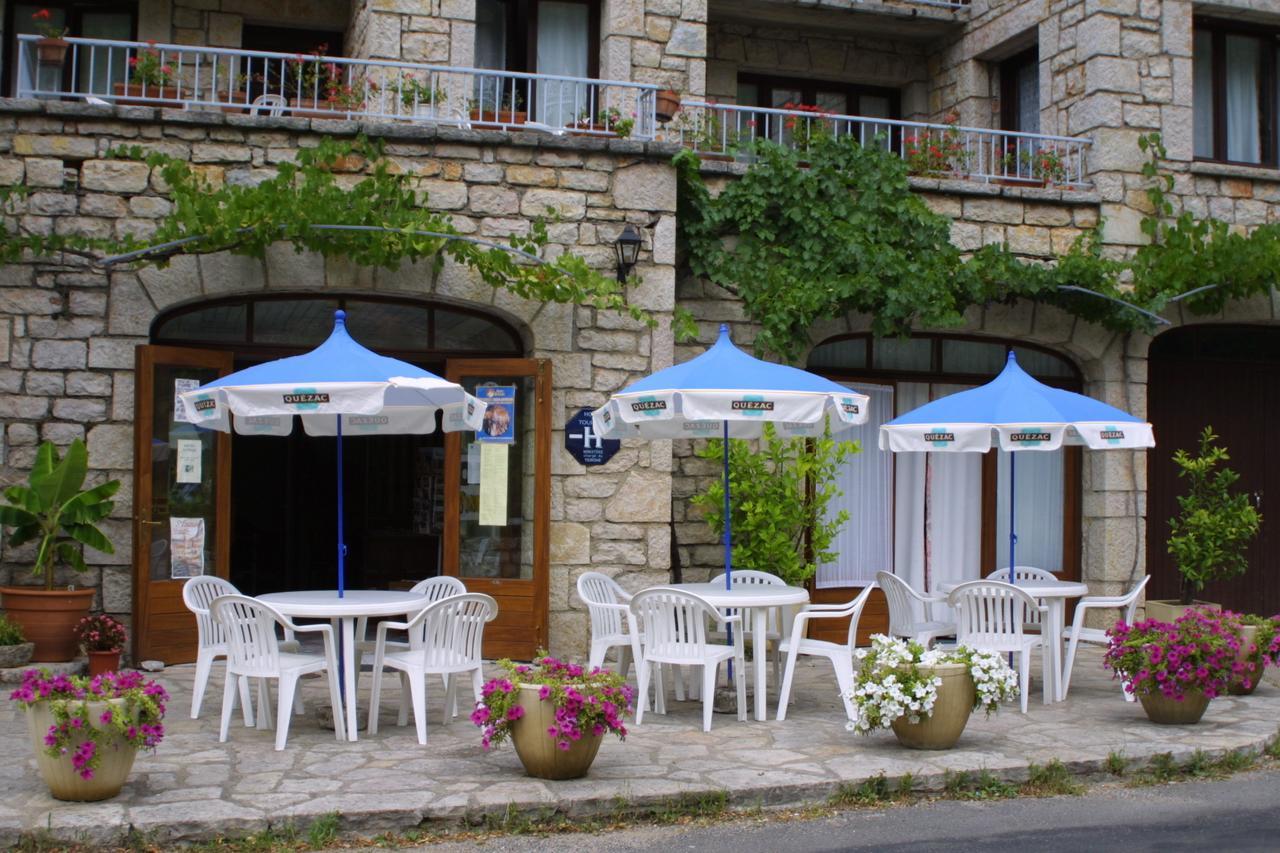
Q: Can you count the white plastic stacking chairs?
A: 12